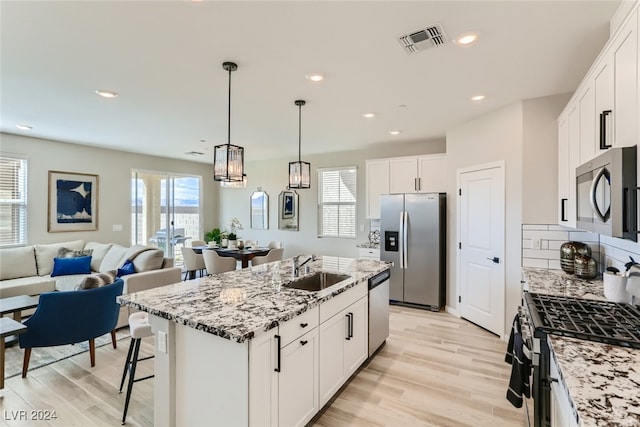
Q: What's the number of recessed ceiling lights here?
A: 7